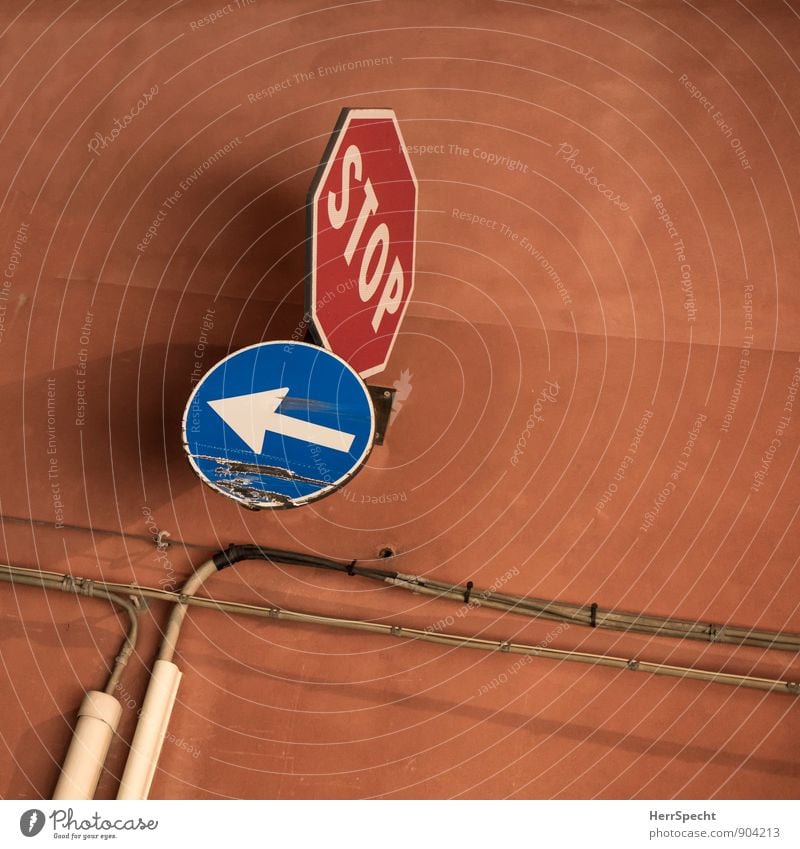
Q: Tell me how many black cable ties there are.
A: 3